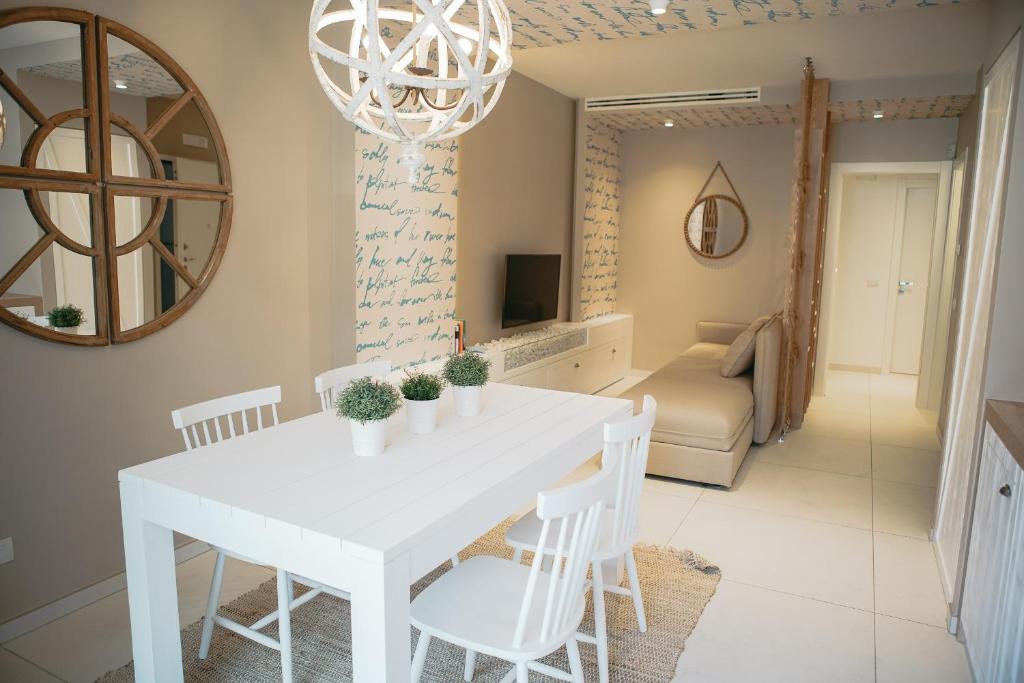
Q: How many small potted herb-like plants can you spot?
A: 3